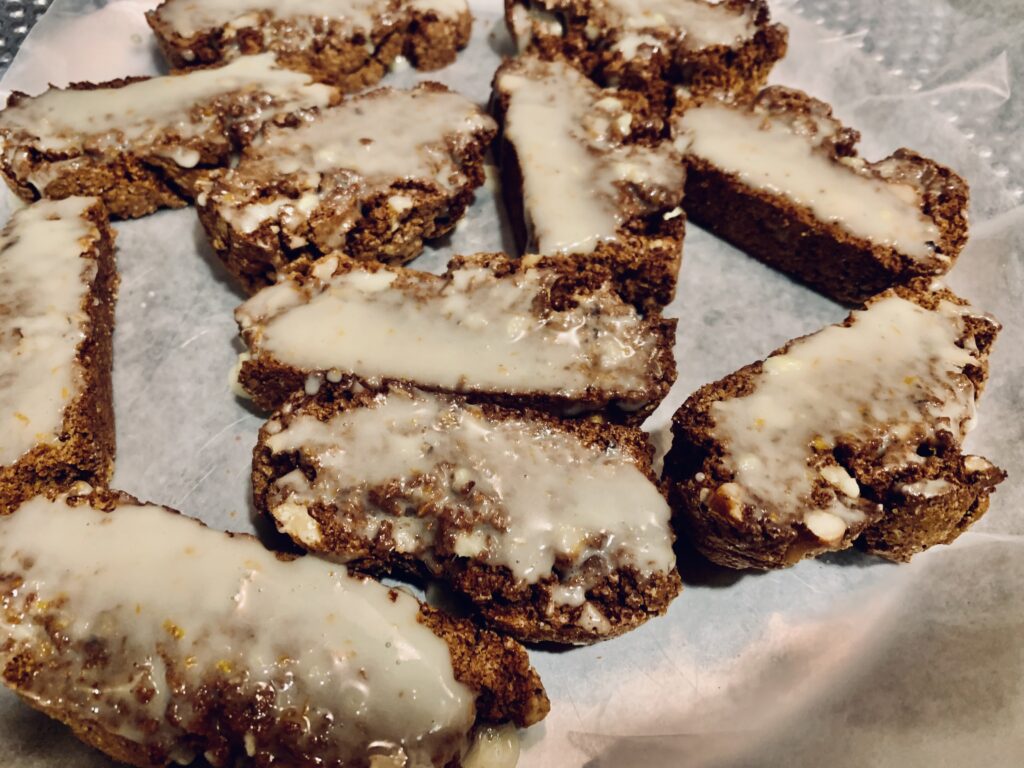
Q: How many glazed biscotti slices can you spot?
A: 11